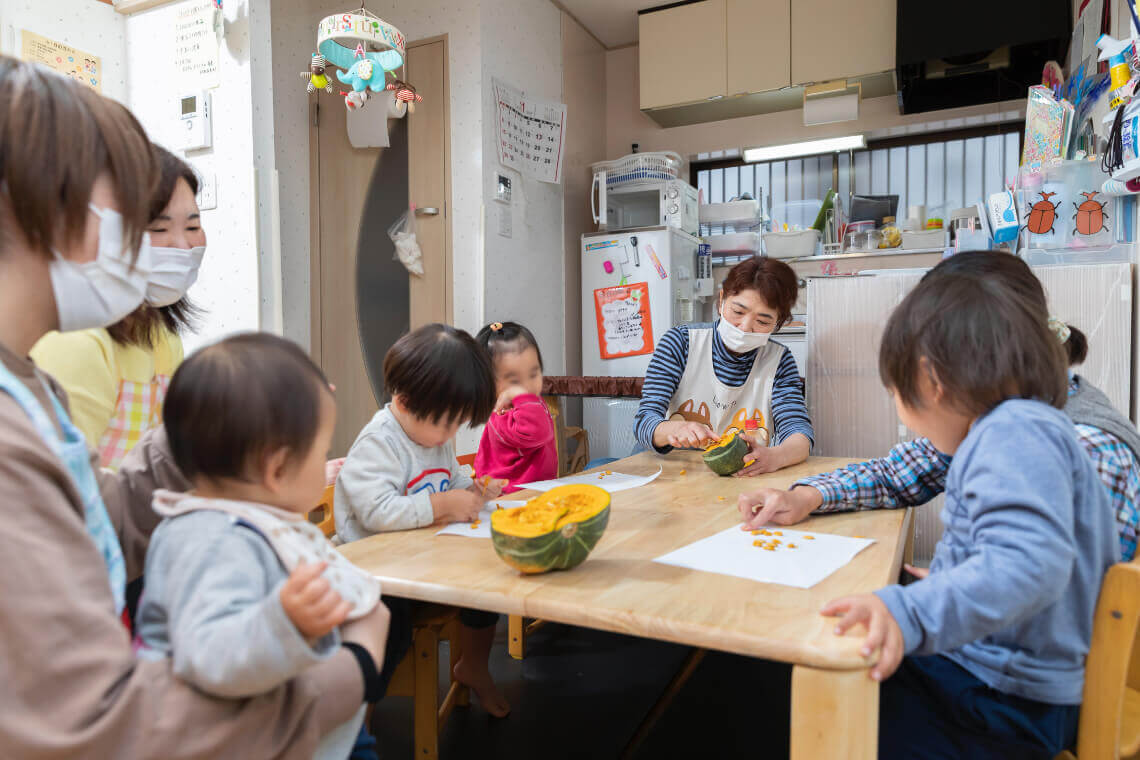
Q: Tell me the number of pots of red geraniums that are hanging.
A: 0